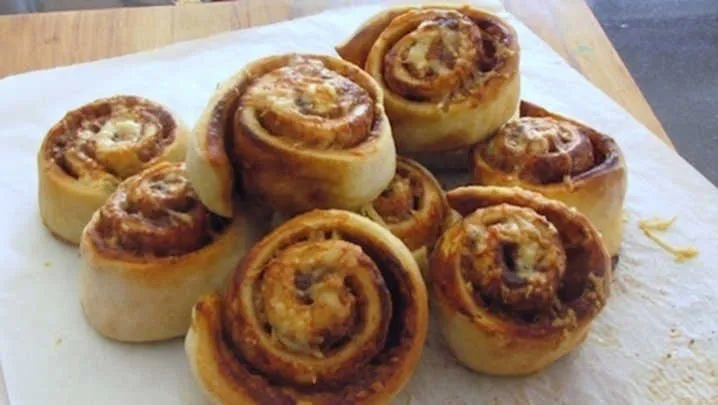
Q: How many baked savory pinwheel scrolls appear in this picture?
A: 8